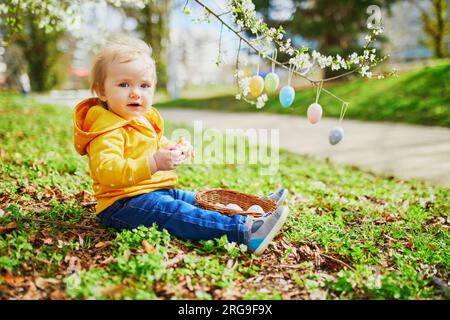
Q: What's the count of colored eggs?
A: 5